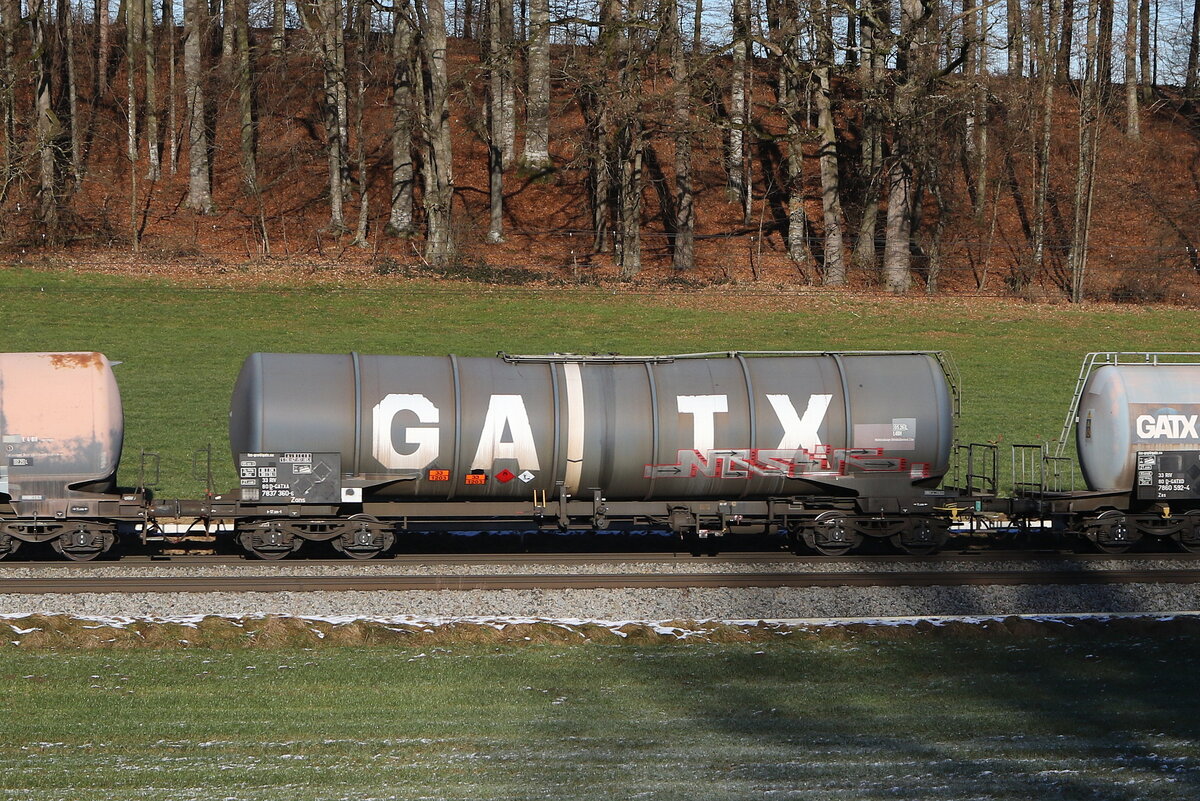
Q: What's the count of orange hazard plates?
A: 2